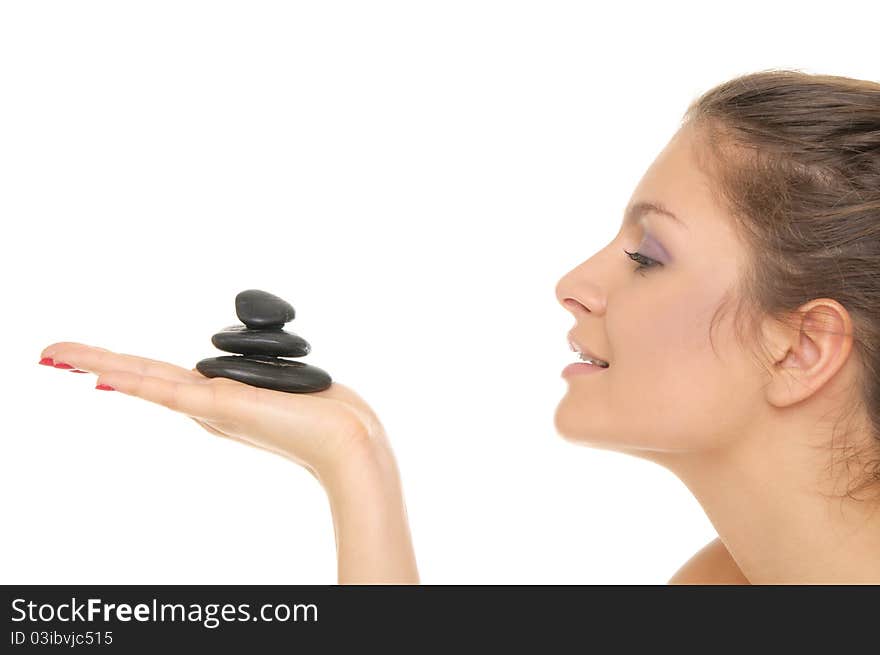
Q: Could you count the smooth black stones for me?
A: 3